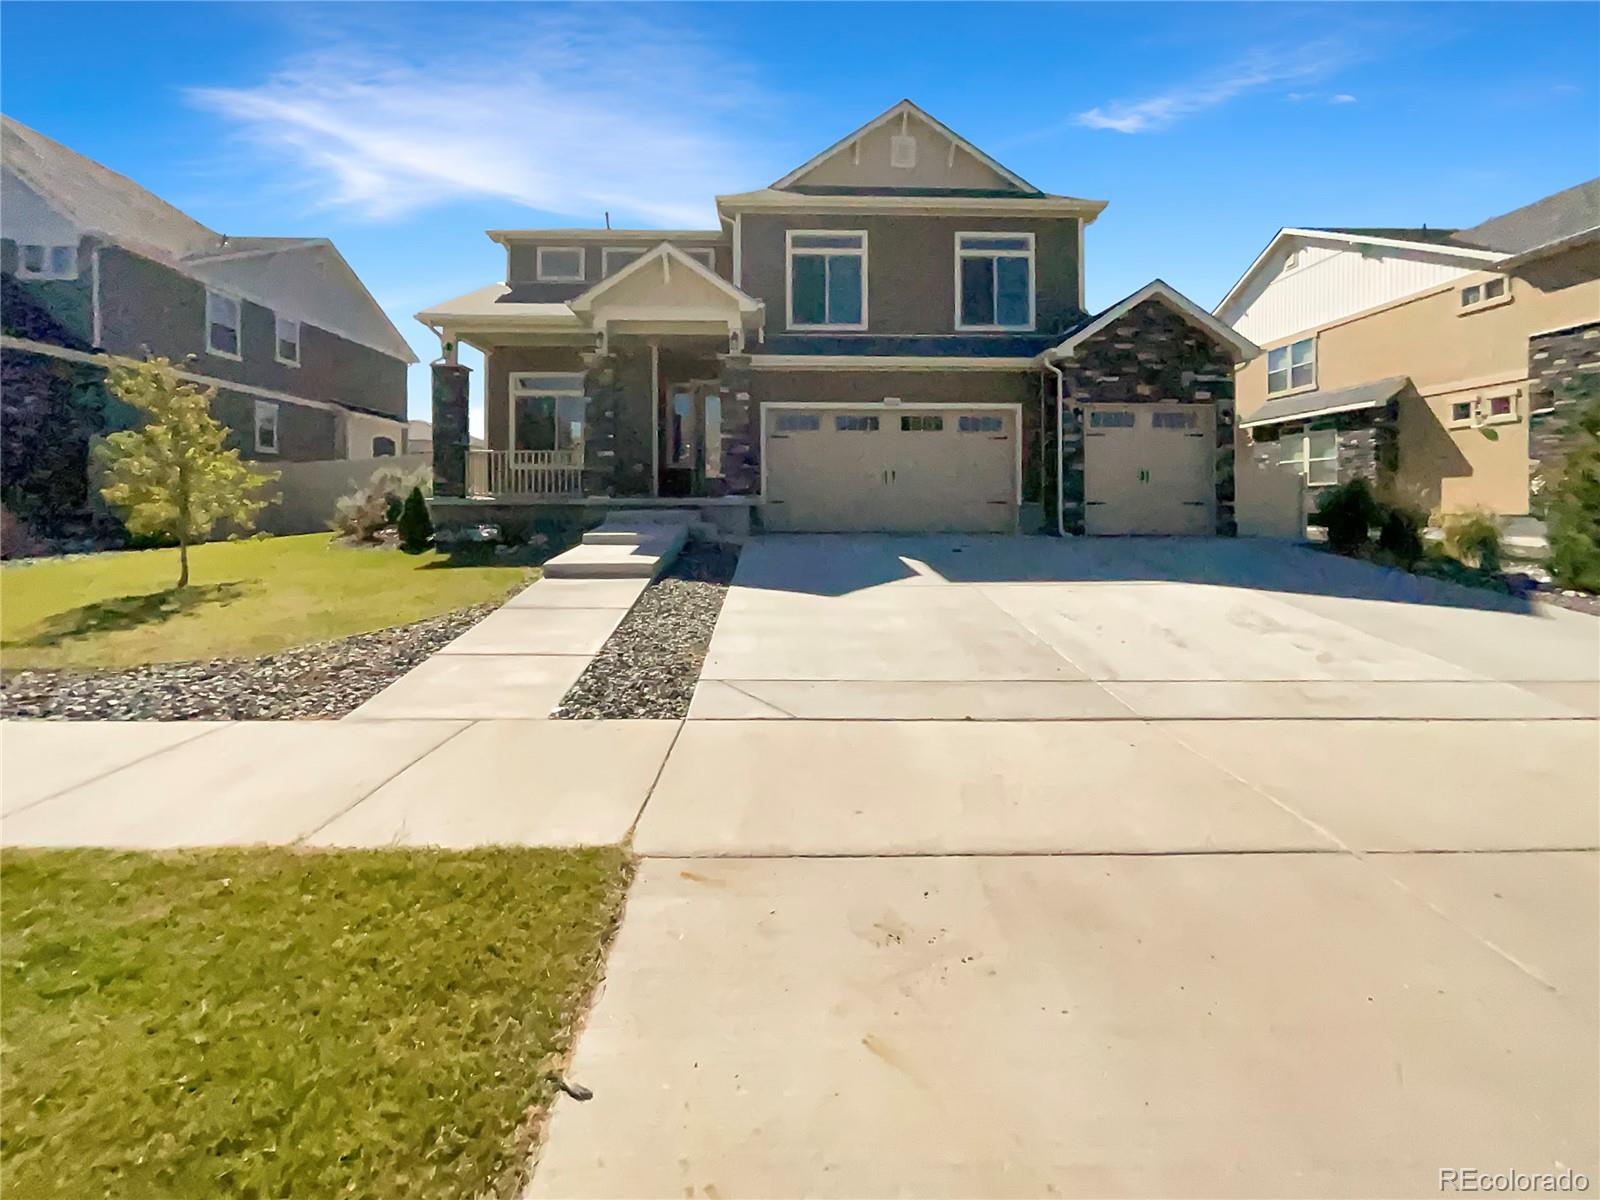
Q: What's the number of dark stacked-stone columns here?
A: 3